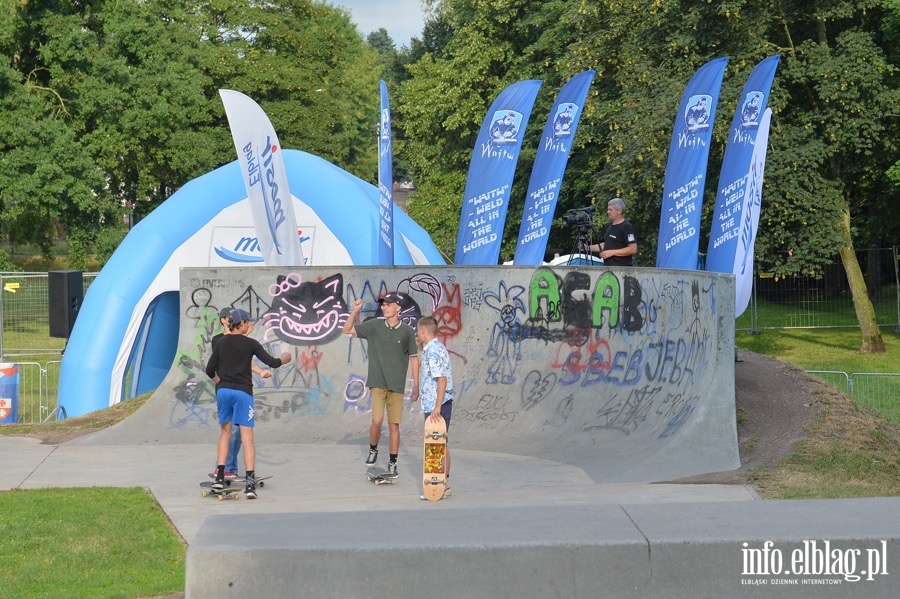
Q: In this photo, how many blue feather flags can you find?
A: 5